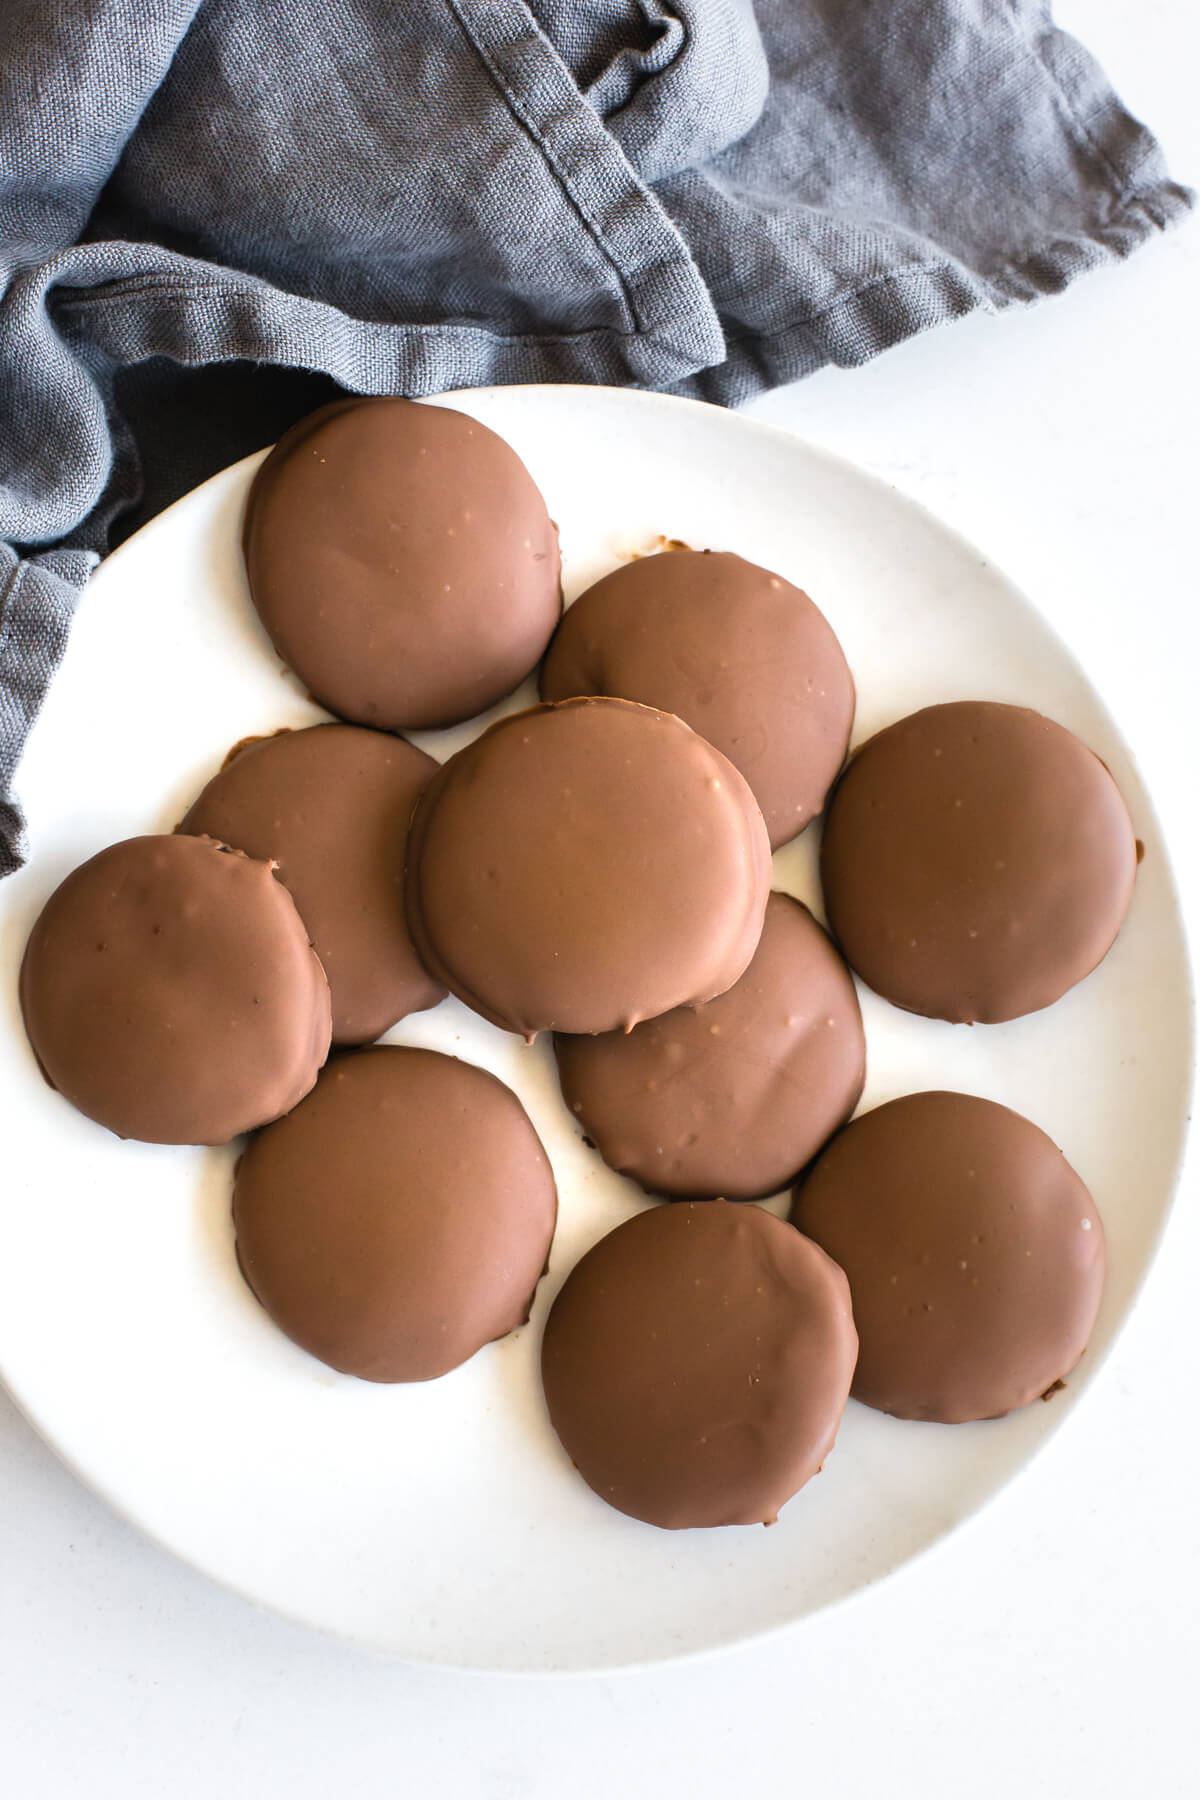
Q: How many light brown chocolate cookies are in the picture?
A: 10